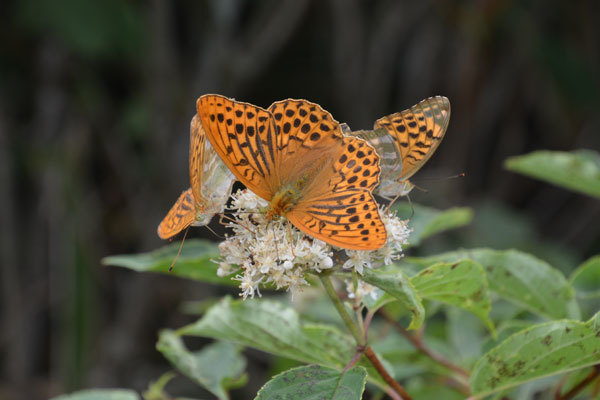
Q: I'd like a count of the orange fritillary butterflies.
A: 3